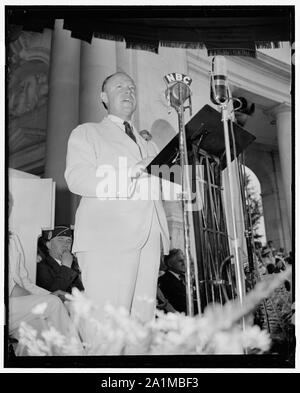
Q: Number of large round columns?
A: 3